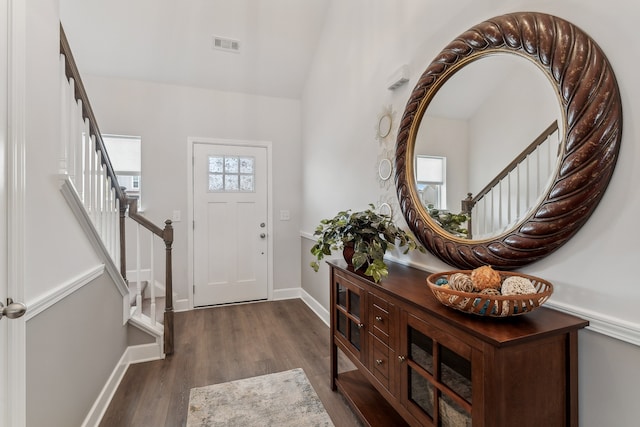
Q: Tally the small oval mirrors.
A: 3